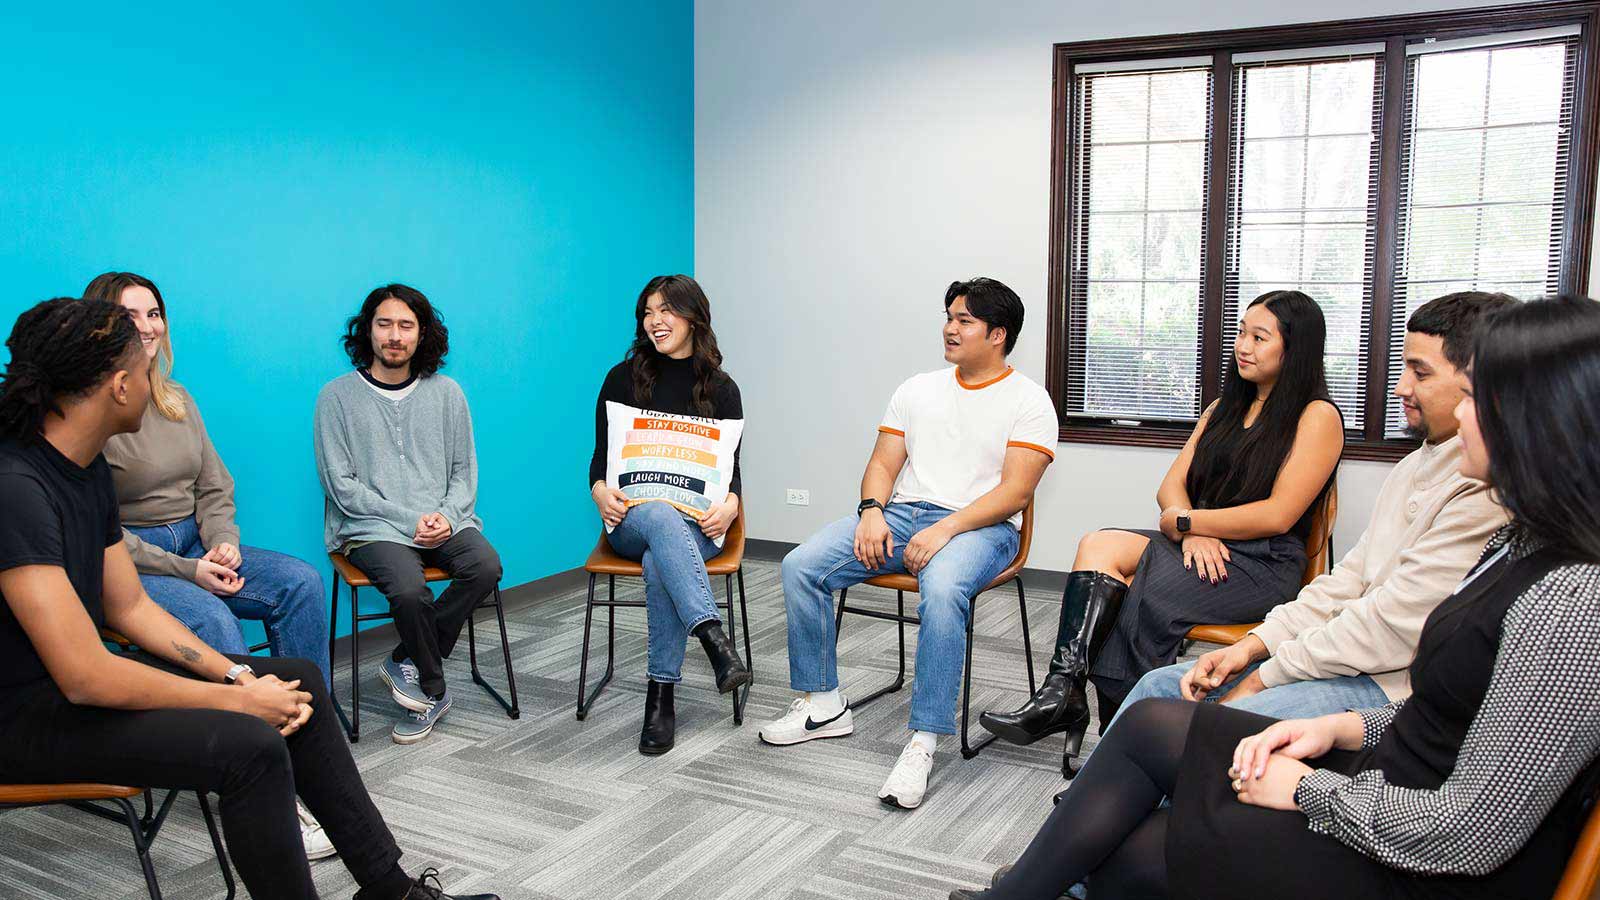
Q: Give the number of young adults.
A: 8